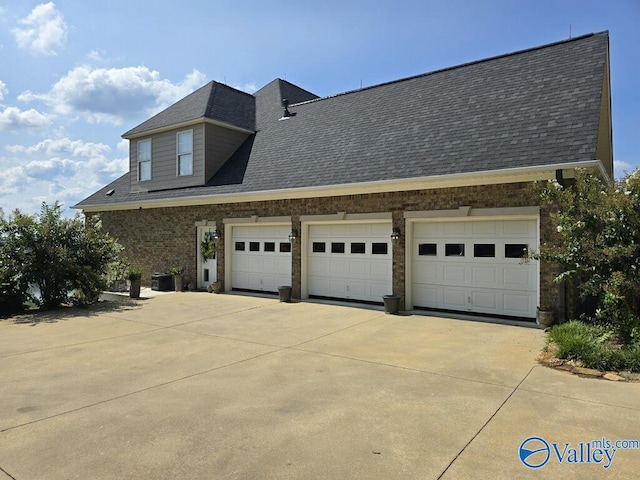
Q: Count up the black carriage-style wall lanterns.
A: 3